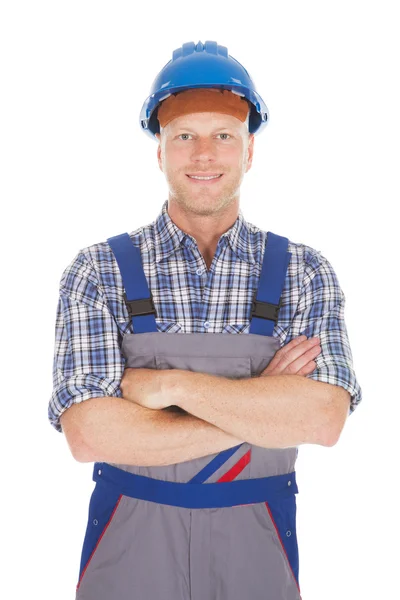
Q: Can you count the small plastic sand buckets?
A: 0